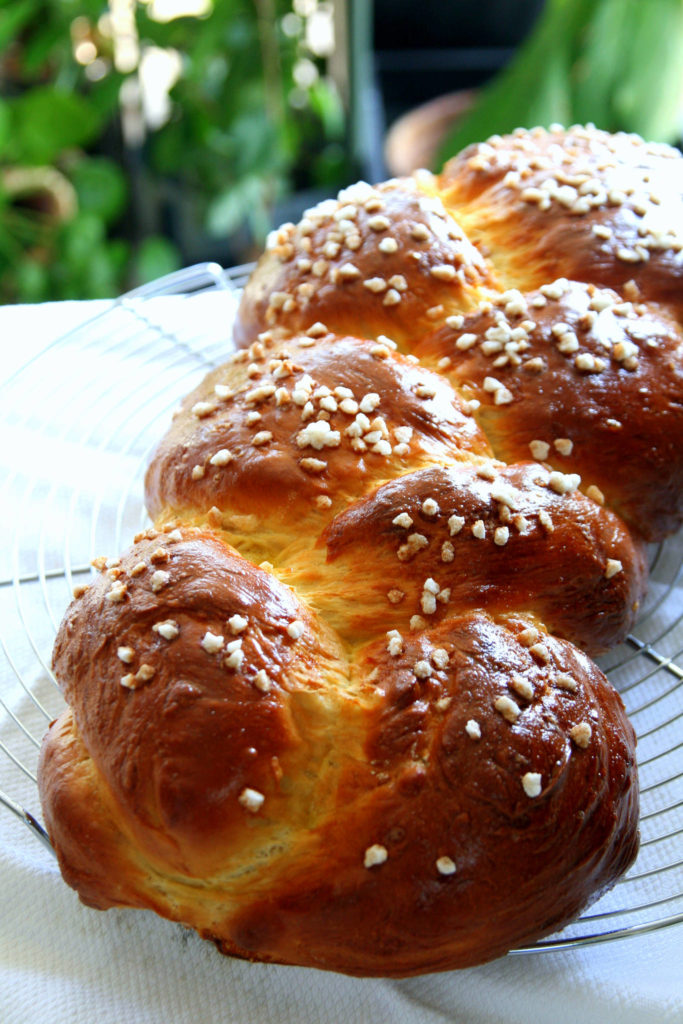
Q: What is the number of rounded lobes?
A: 7